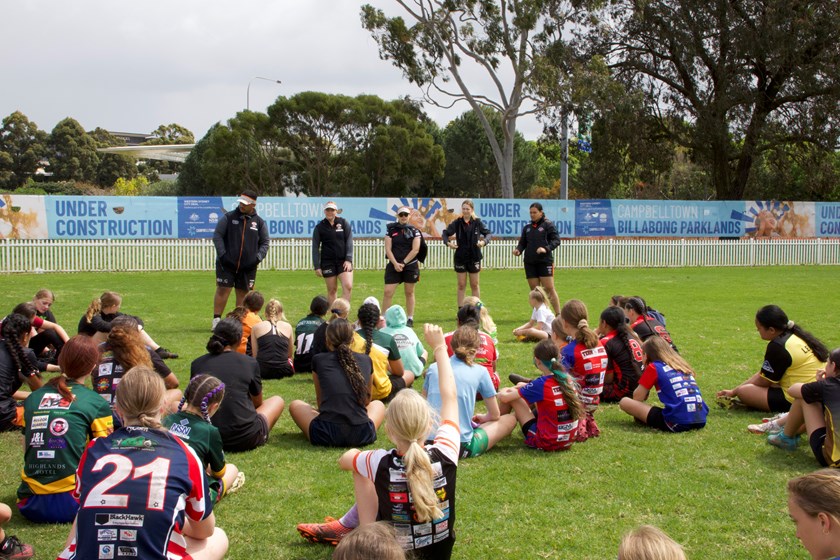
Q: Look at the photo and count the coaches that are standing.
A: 5